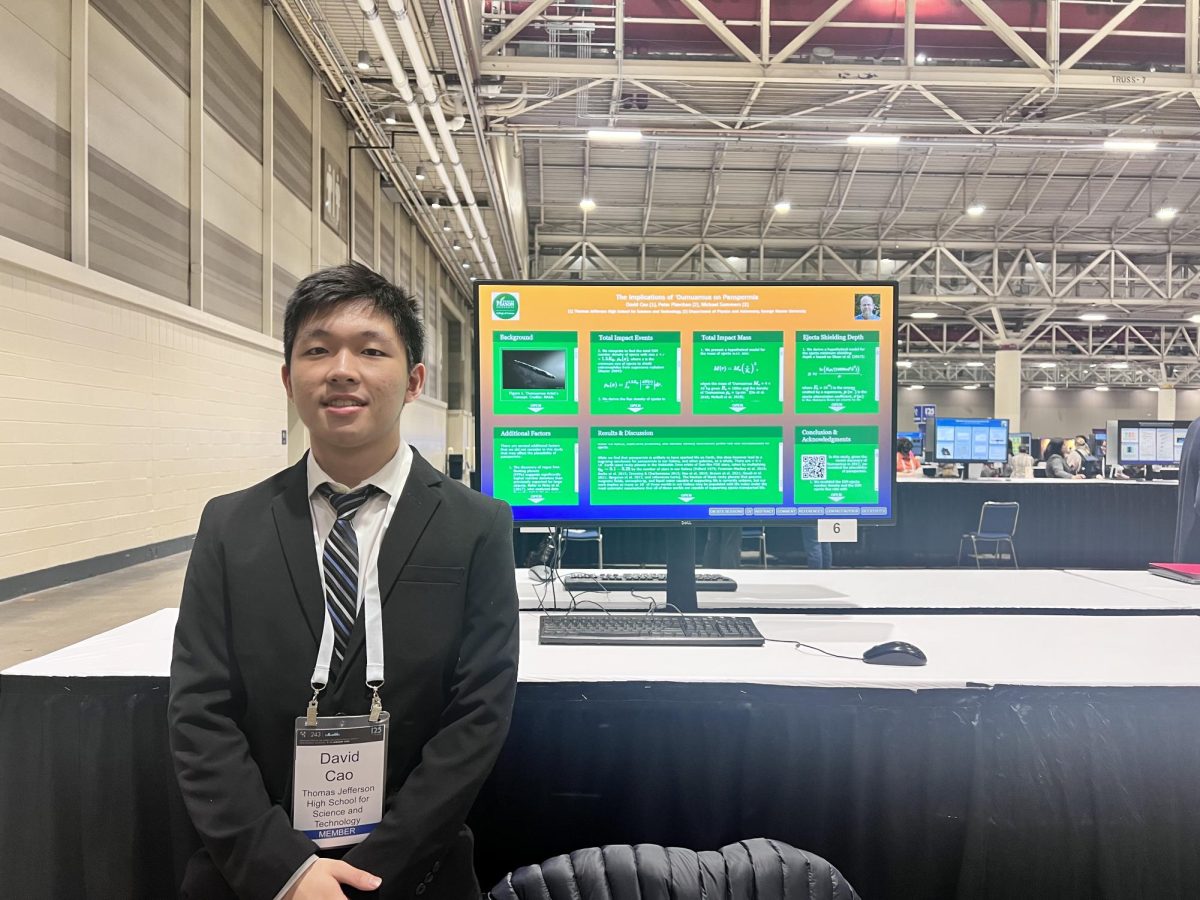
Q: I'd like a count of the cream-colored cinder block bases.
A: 2